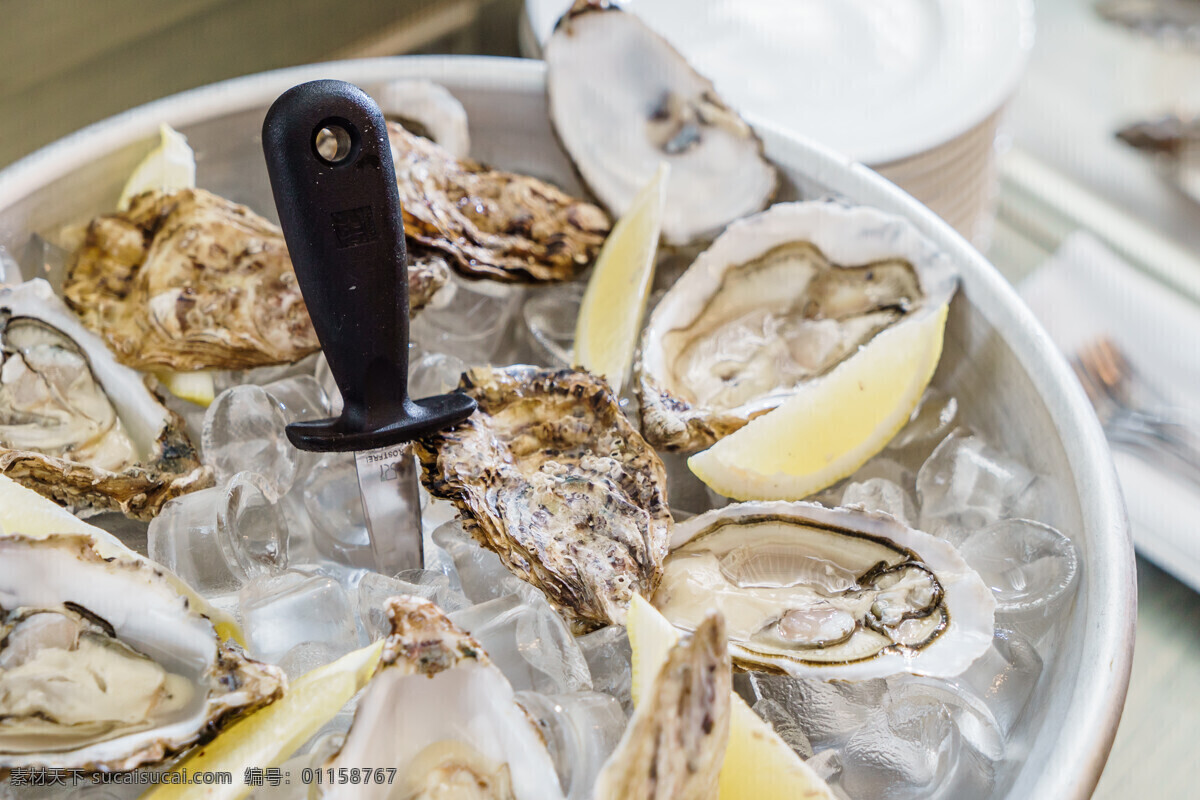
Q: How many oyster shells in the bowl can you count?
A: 11